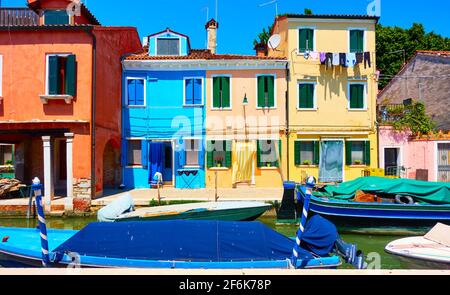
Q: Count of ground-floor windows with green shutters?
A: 4